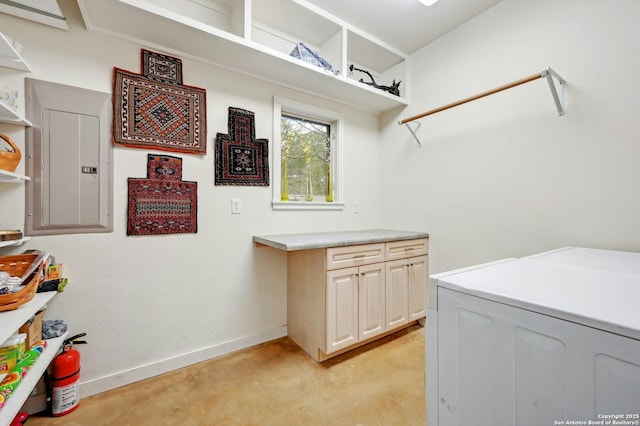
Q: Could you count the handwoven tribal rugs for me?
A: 3